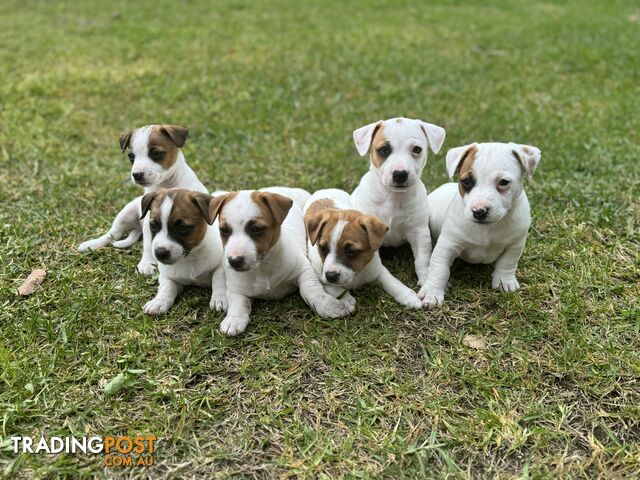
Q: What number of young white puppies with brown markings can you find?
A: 6